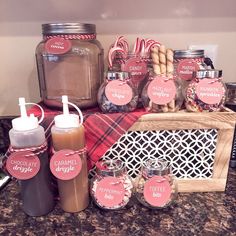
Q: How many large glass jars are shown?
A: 1